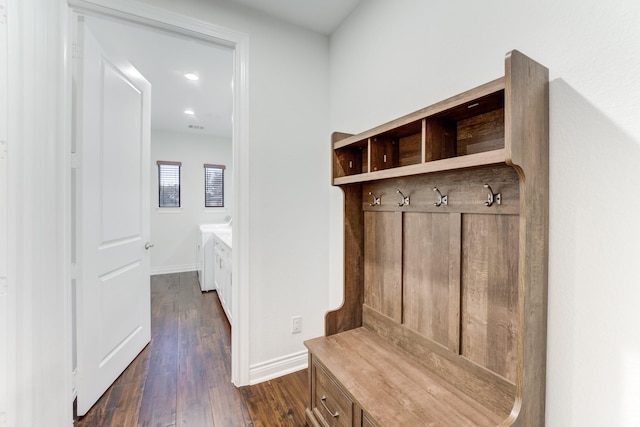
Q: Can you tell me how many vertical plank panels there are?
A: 3